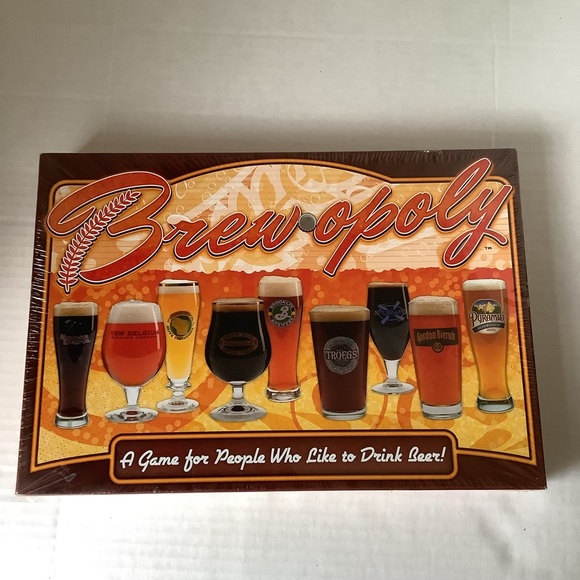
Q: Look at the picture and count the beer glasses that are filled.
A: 9